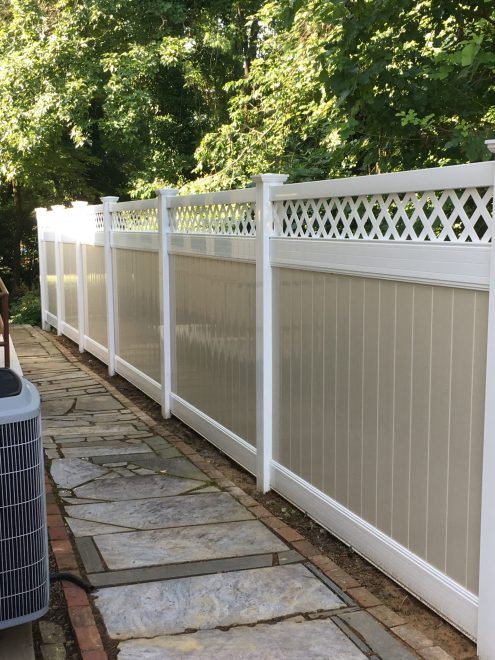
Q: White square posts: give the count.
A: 7